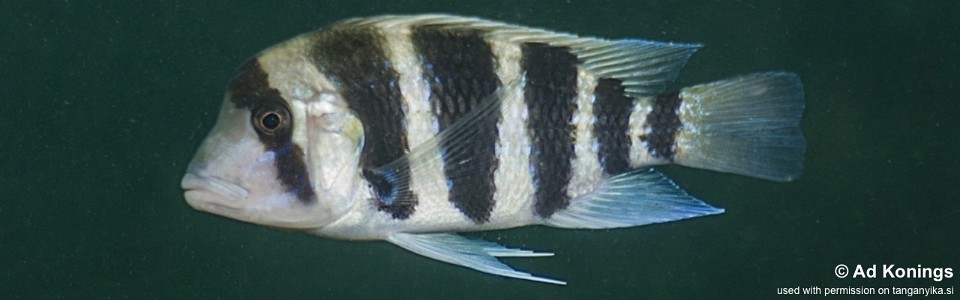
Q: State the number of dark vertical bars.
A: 6